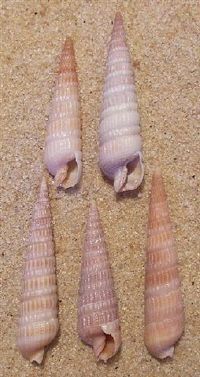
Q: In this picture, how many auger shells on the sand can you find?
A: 5